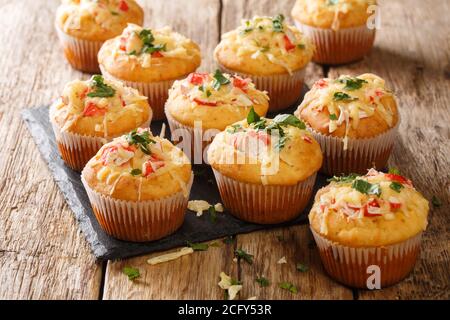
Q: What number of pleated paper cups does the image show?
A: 10